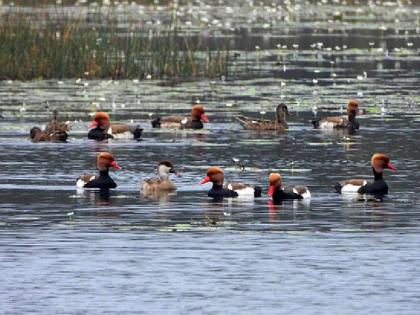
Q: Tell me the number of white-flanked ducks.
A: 7